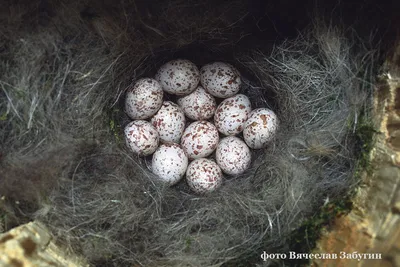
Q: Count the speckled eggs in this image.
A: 12